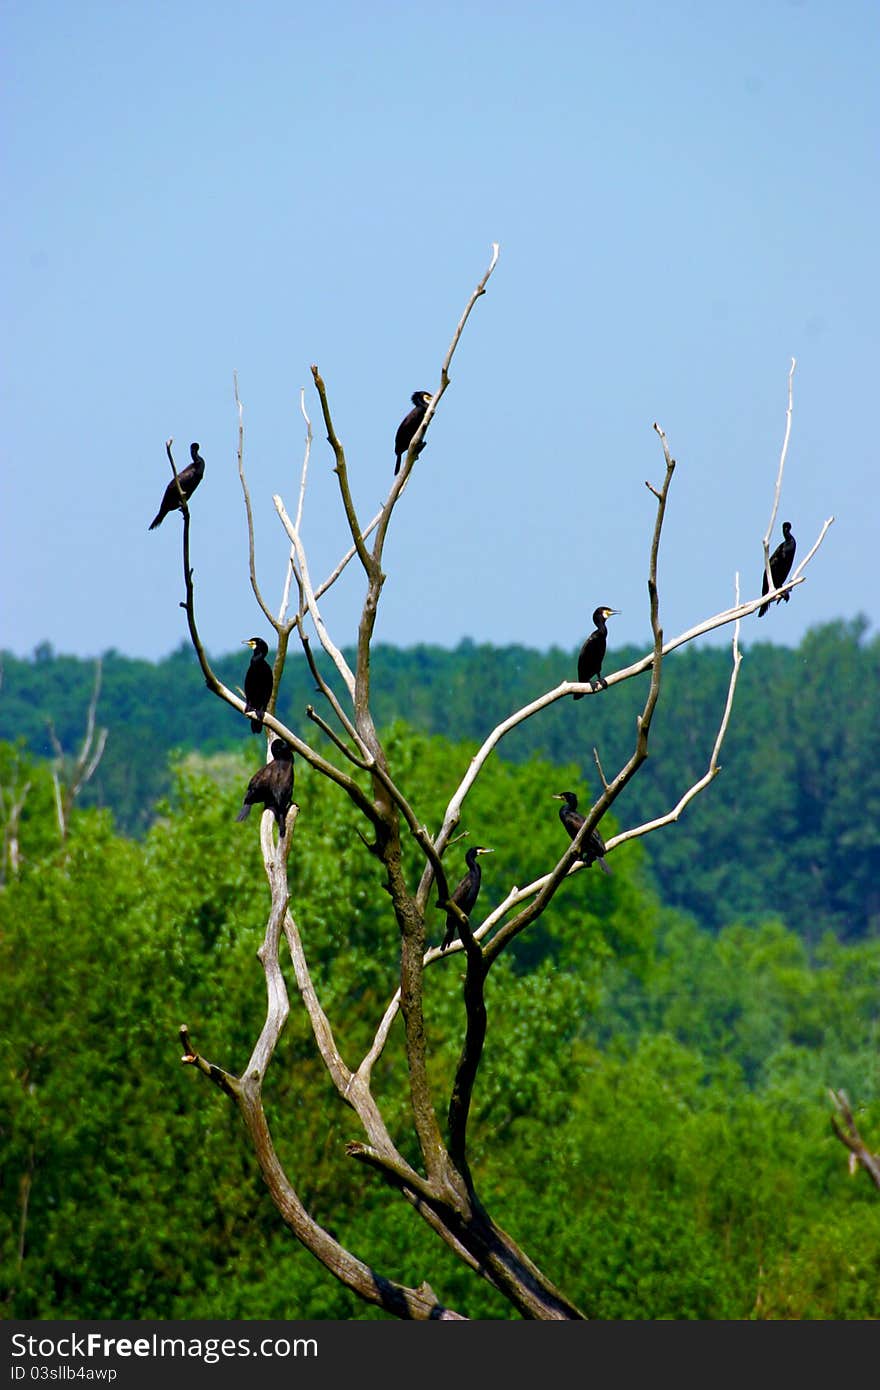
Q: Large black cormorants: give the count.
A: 8